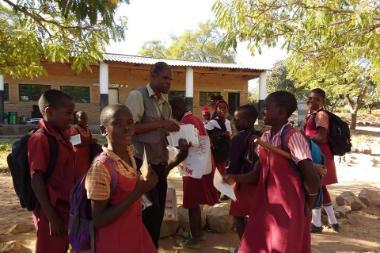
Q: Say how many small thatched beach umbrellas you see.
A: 0